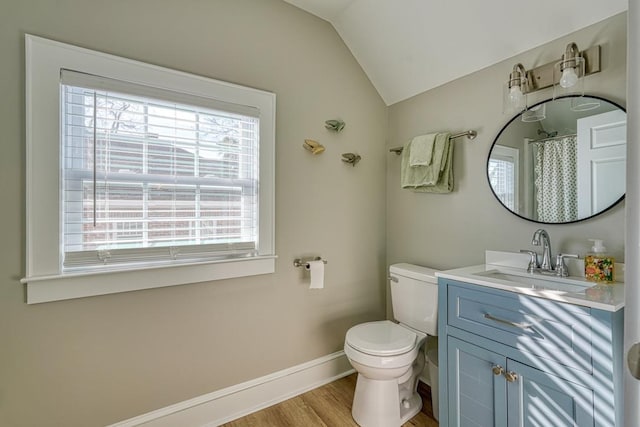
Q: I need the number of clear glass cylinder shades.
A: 2